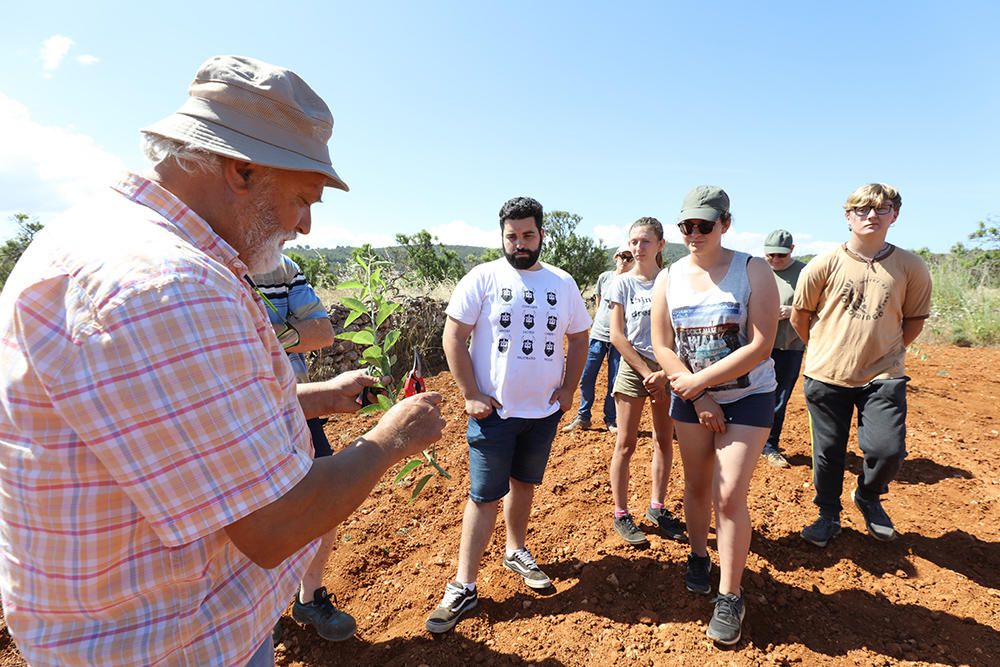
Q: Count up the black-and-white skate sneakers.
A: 2